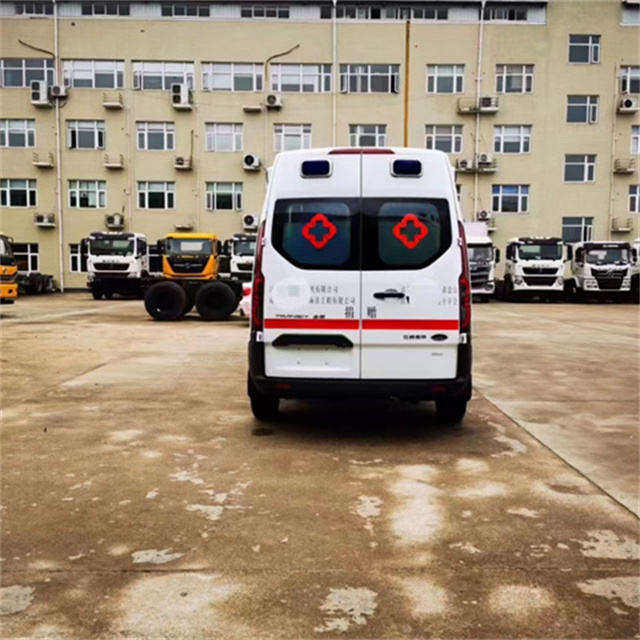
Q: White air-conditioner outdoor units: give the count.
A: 14